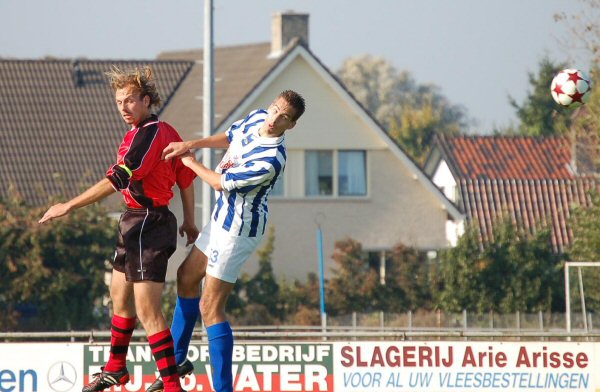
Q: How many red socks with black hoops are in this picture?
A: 2